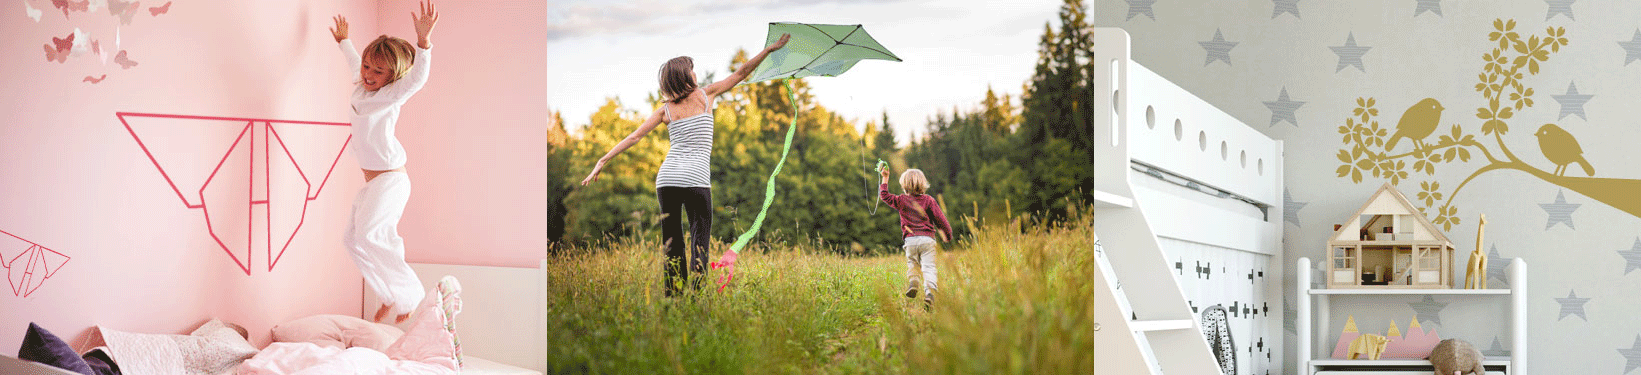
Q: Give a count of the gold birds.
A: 2